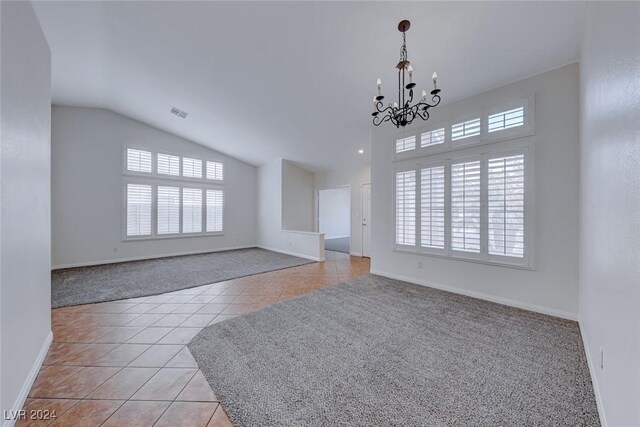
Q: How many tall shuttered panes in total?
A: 8